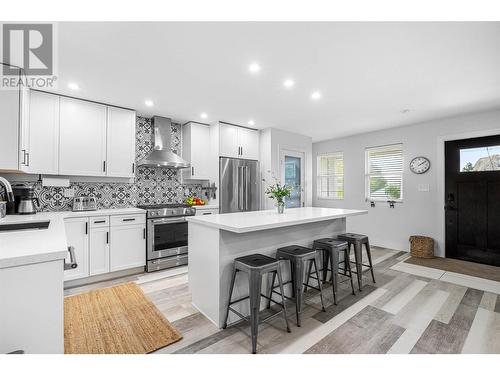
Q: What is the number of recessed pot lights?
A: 7